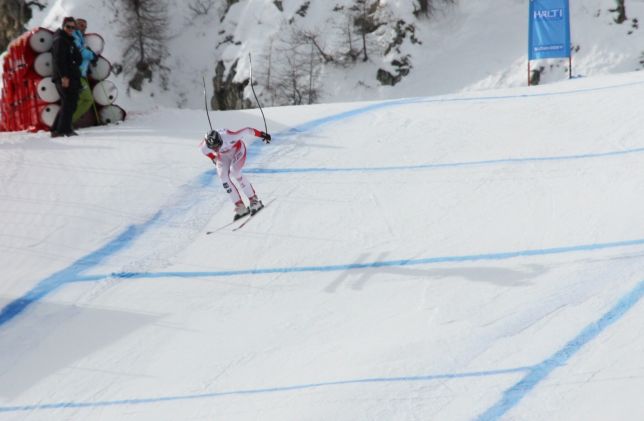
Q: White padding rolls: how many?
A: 8